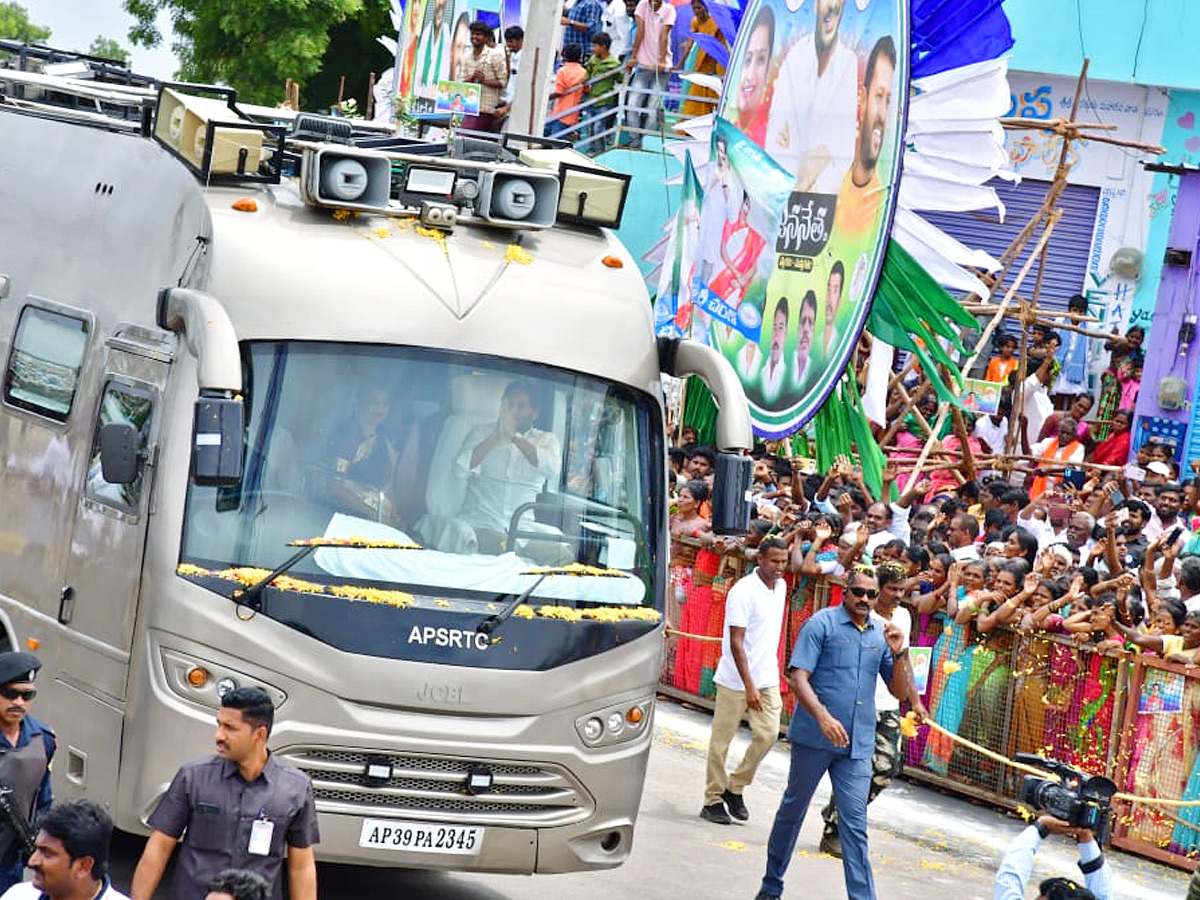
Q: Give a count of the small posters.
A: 4